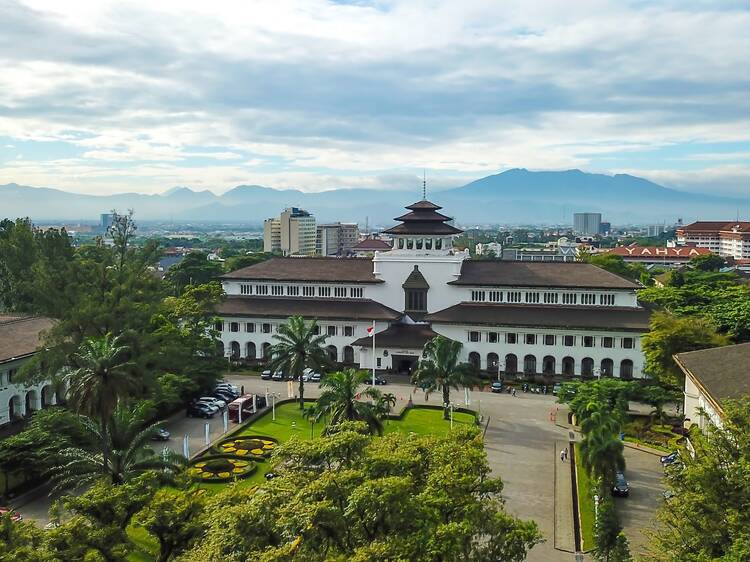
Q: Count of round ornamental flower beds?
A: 2